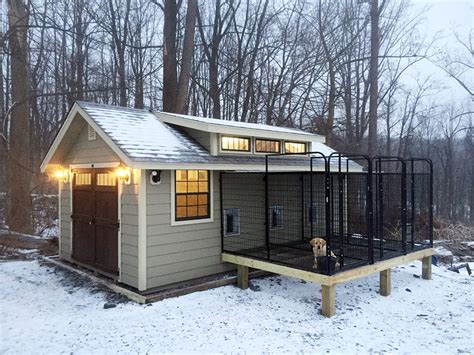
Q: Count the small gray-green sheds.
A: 1